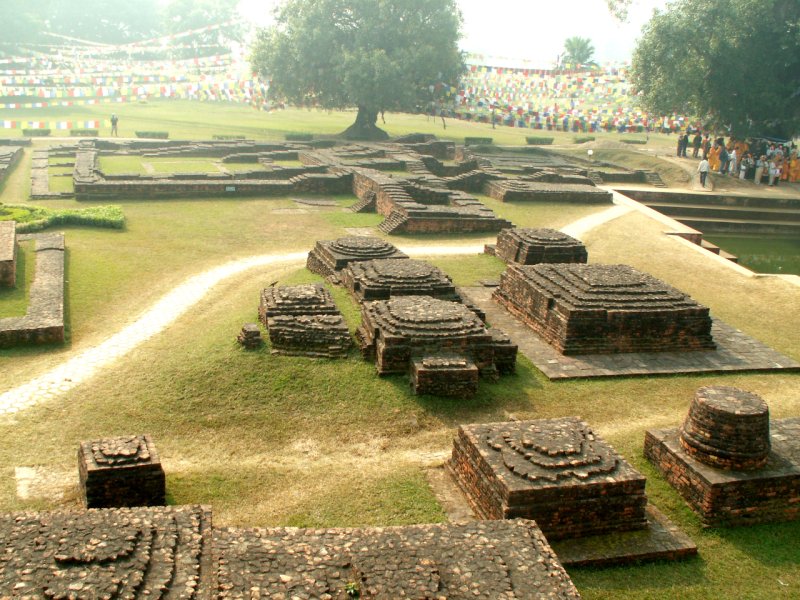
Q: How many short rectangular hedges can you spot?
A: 9